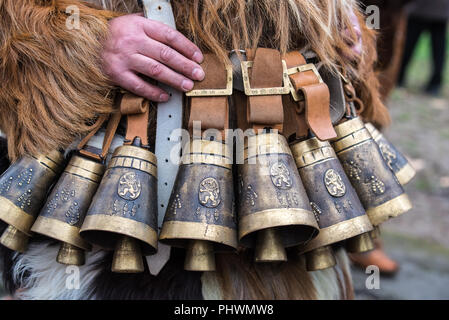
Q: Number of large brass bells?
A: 8